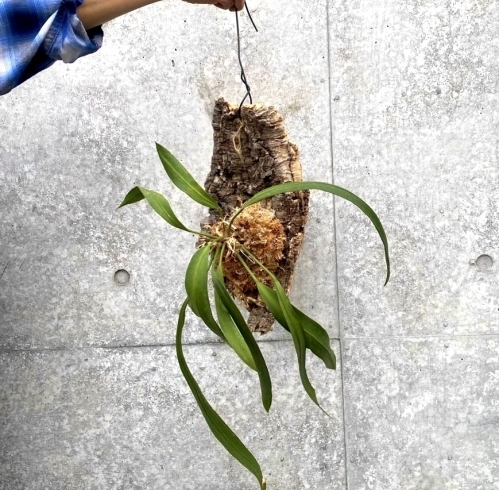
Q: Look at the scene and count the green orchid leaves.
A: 9